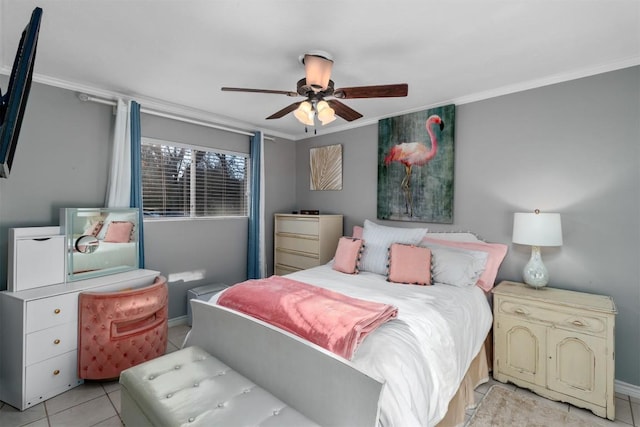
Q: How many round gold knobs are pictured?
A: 3